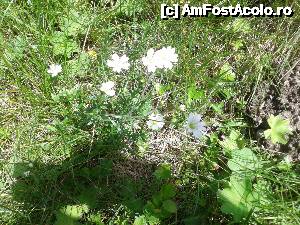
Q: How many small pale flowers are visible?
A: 7